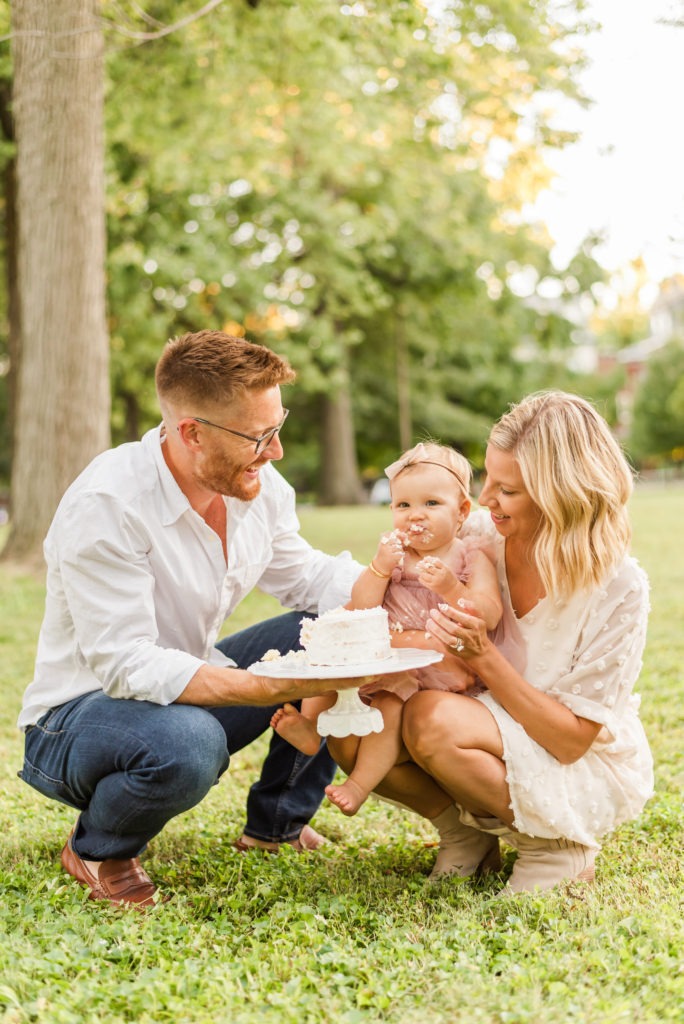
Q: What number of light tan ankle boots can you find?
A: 2